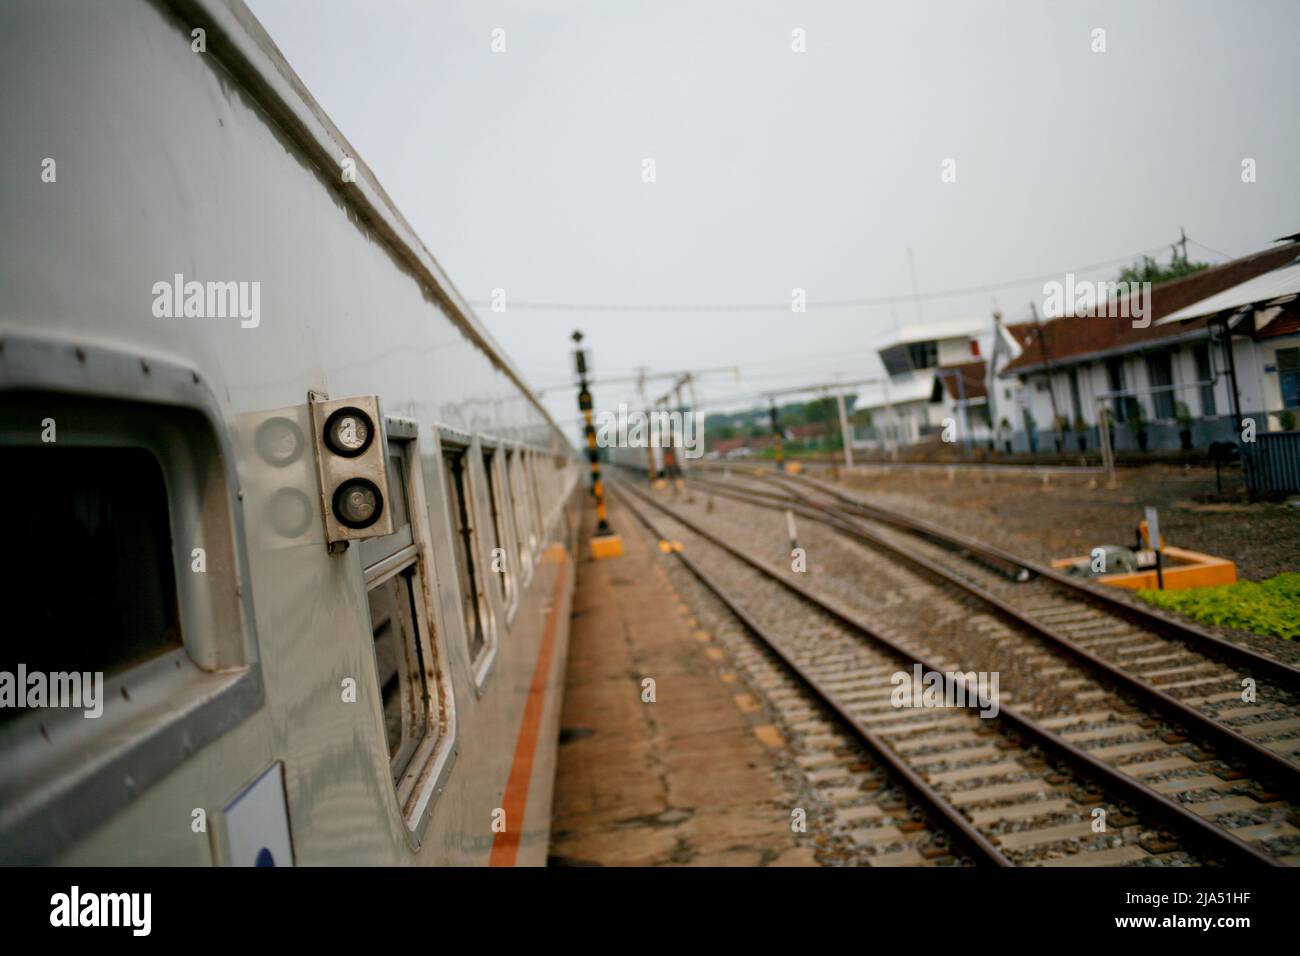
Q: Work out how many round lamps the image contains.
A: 2